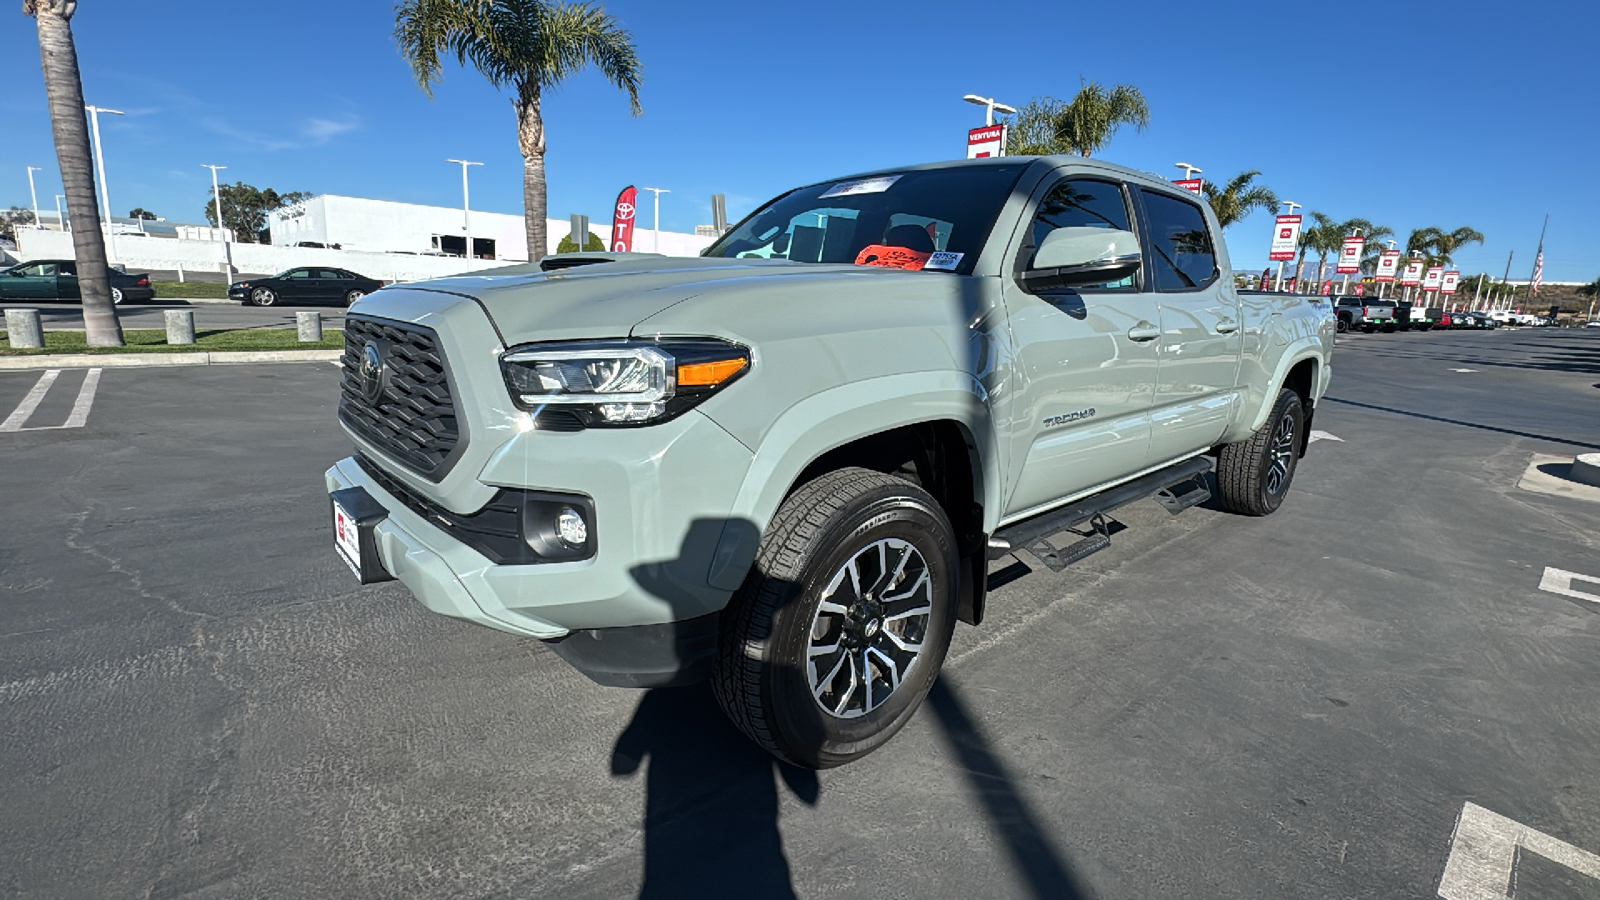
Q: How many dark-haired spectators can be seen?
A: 0